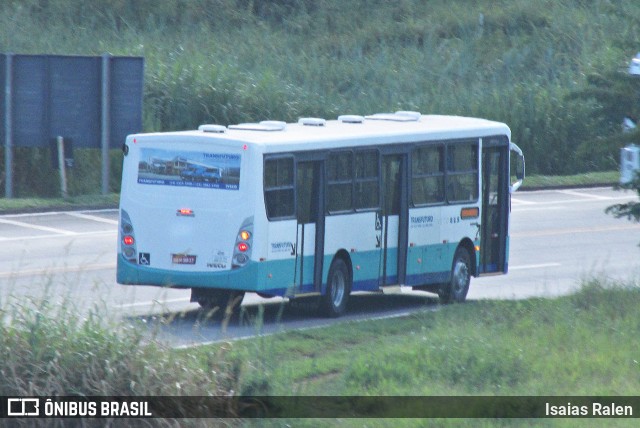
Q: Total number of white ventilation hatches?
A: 5